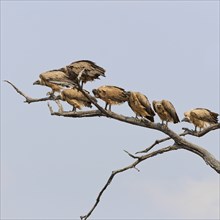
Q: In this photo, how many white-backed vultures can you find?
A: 7